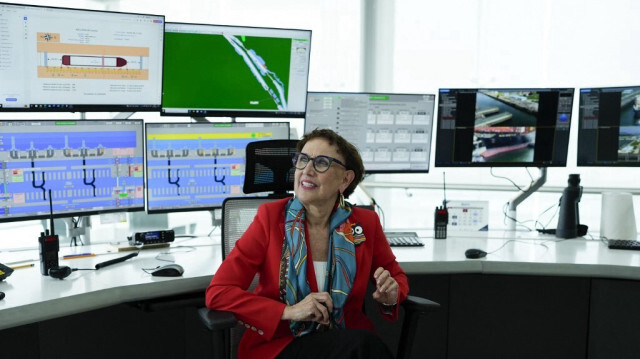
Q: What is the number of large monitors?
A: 7